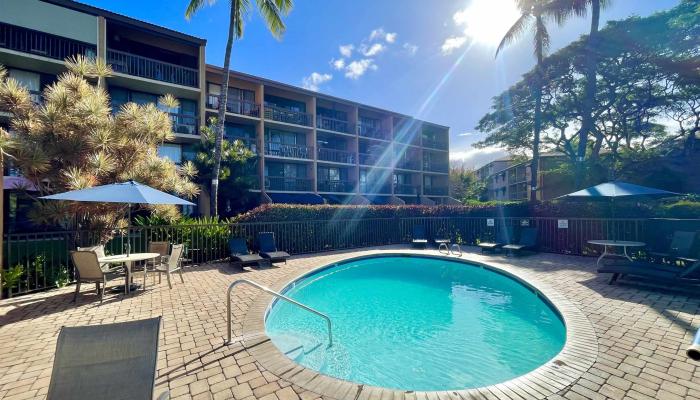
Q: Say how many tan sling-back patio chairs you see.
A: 4